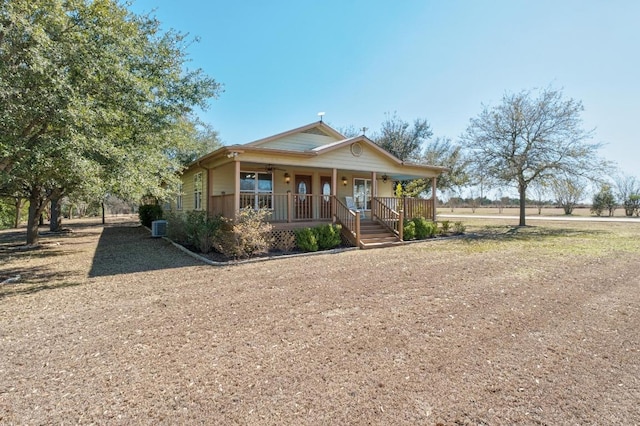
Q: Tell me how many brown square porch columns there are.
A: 4